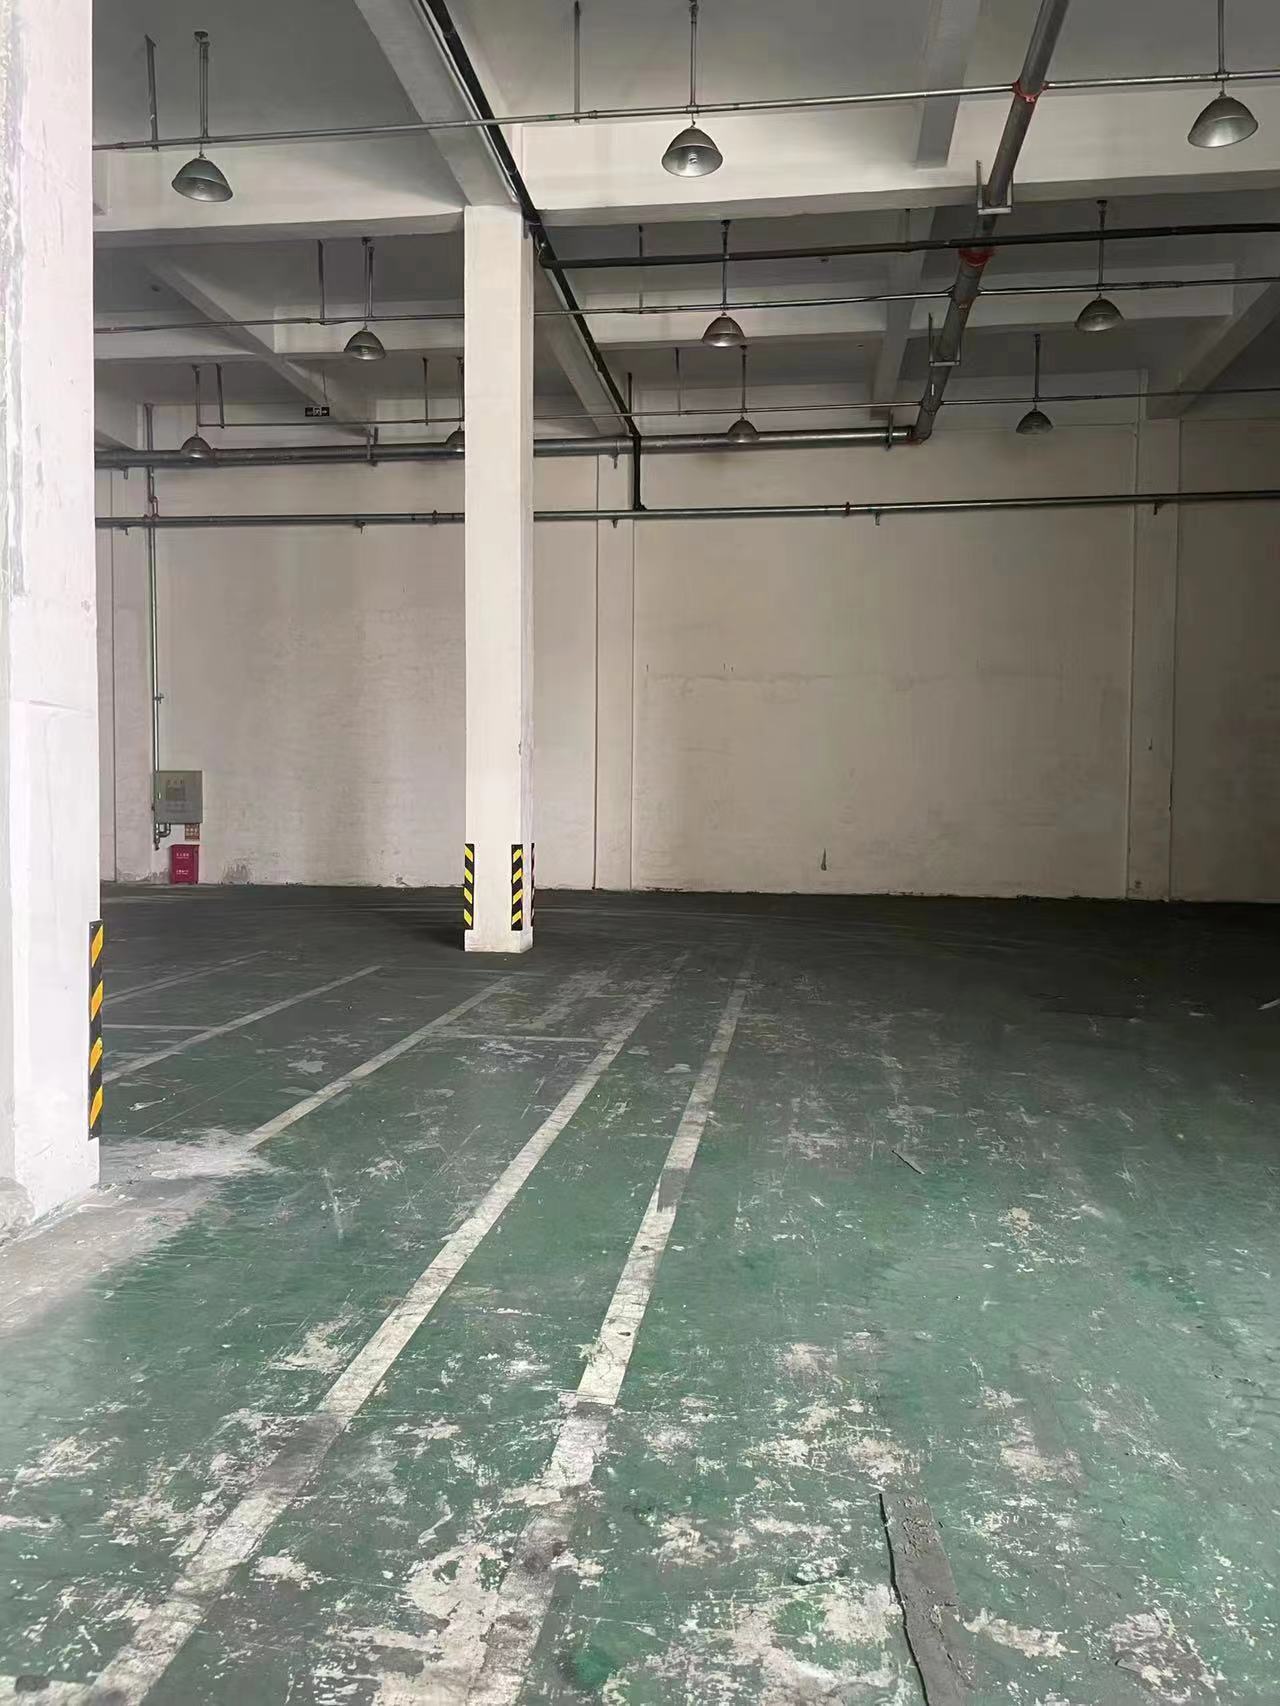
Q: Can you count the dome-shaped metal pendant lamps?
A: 10